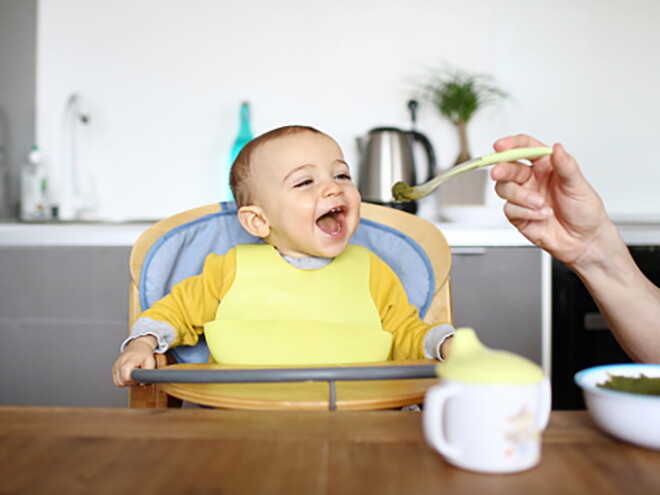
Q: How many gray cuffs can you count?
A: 2